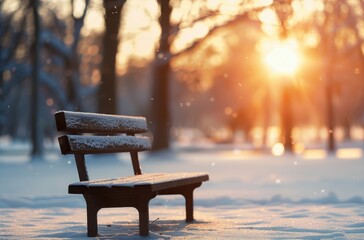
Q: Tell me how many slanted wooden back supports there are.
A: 2